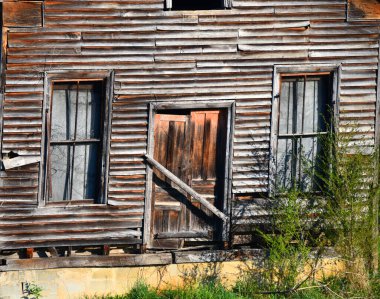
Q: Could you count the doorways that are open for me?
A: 0